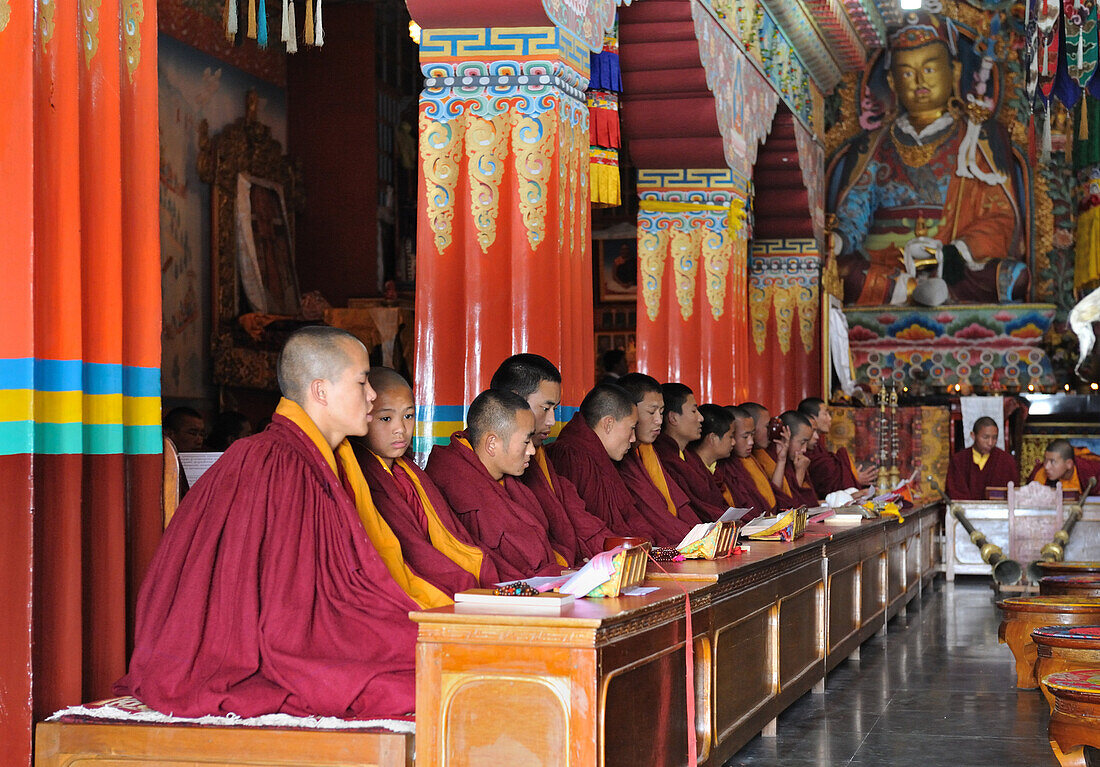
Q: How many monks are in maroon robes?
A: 15